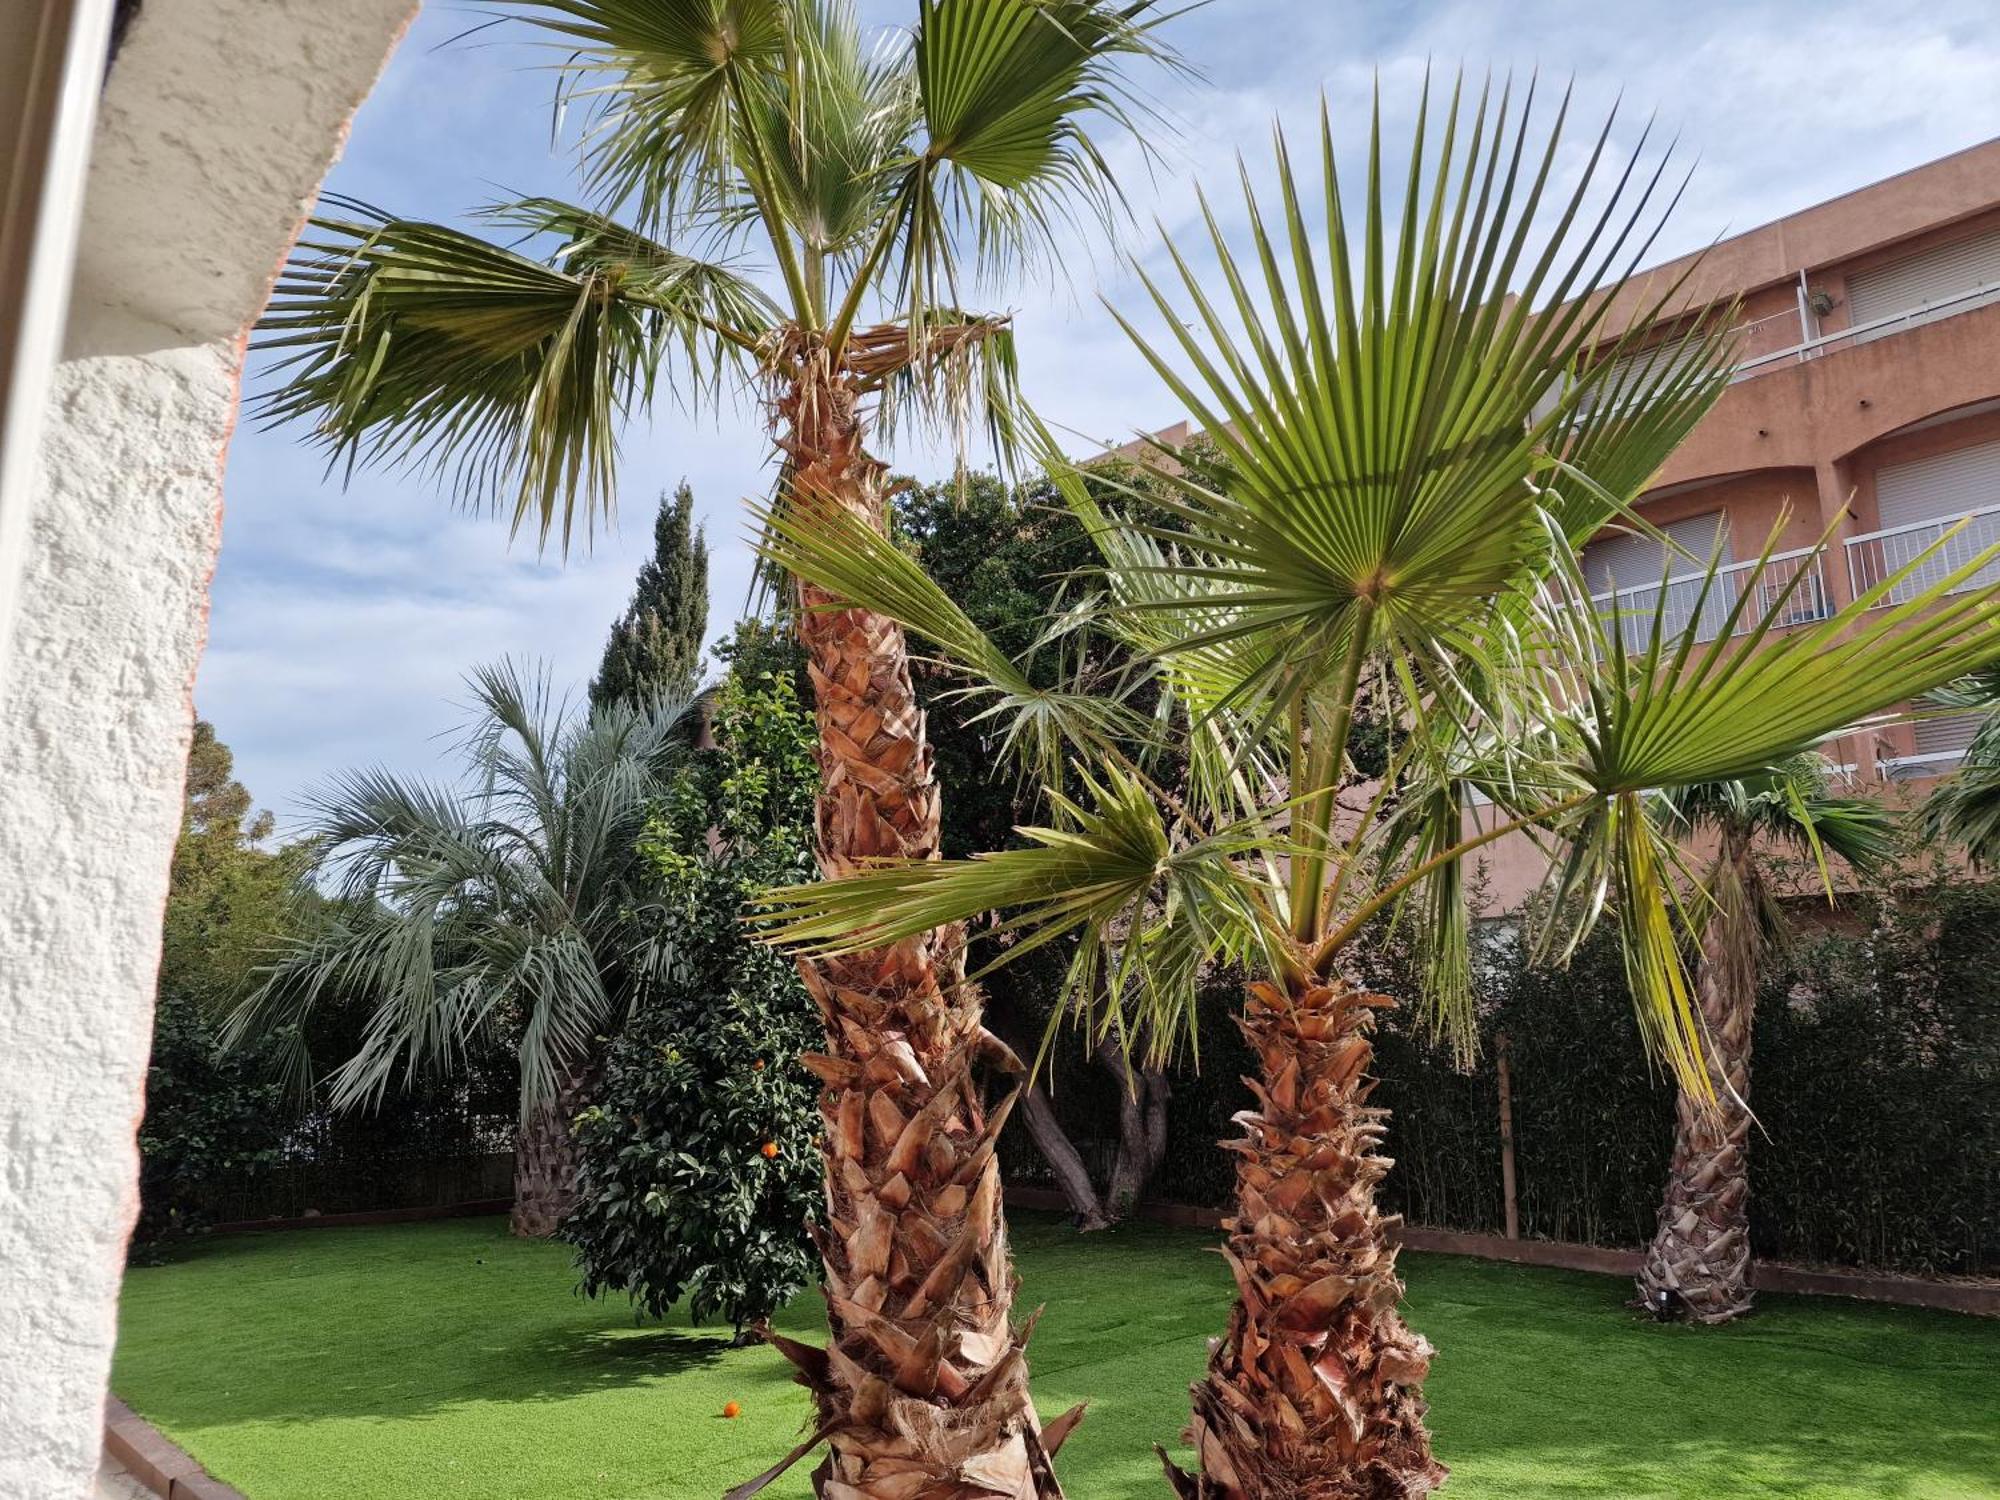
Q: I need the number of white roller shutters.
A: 5